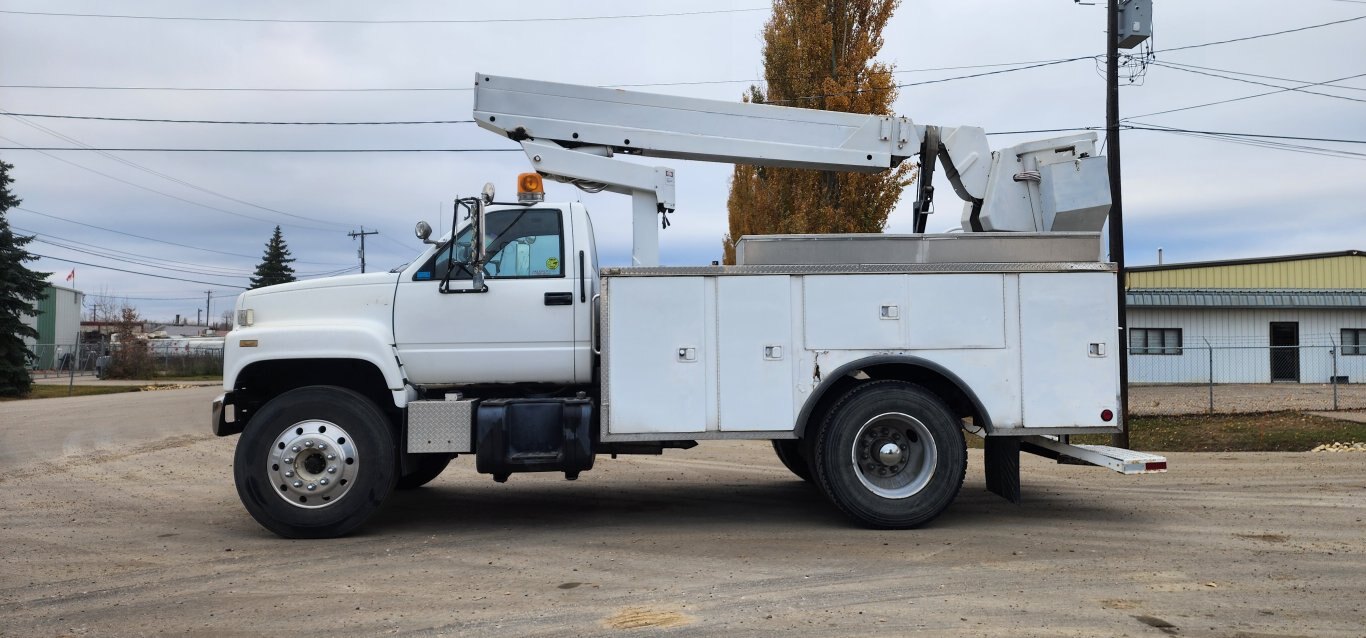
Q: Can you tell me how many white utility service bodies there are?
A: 1